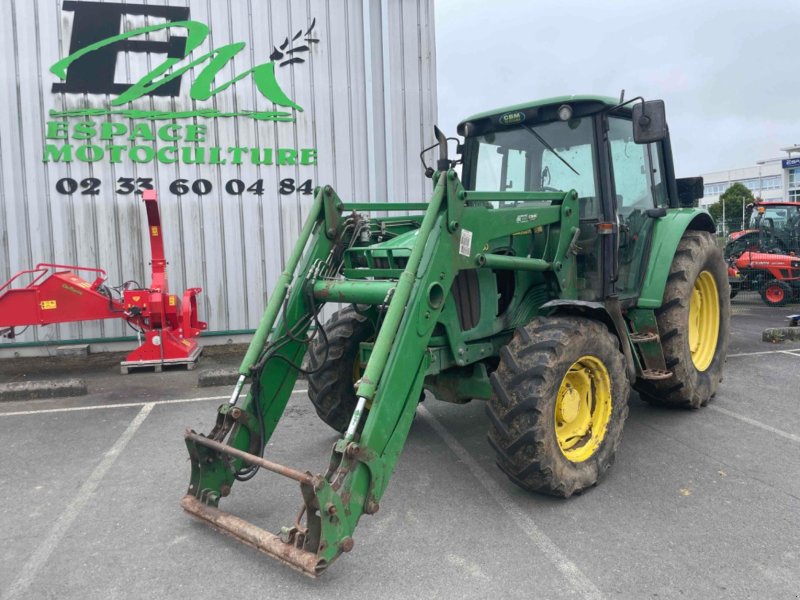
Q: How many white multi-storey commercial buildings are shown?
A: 1